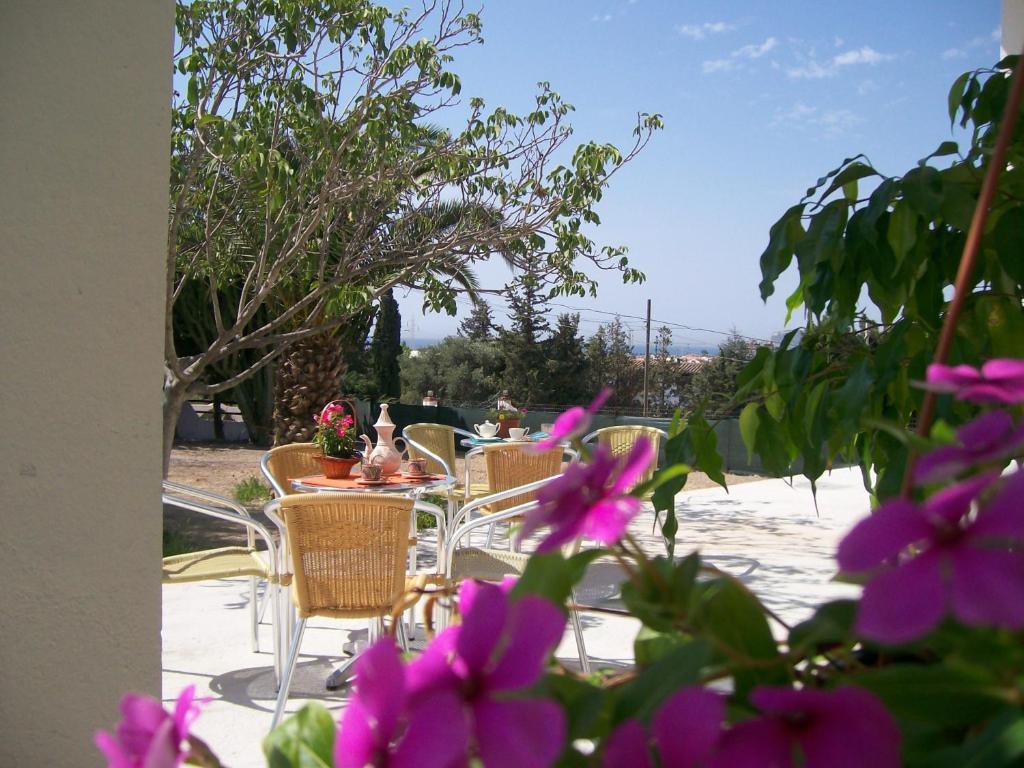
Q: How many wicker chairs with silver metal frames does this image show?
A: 7